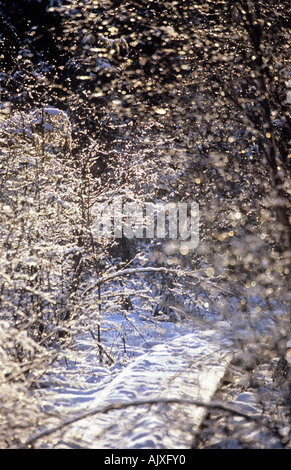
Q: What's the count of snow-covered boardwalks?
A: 1